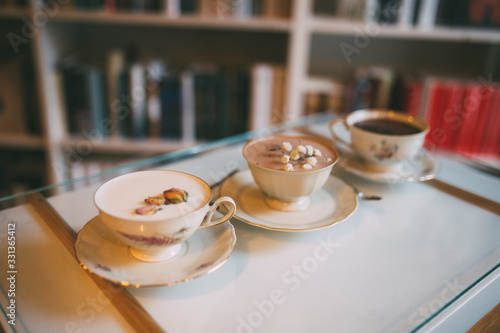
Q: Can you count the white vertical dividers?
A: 2